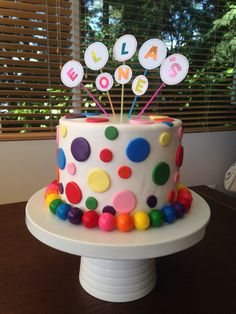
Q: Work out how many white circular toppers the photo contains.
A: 8